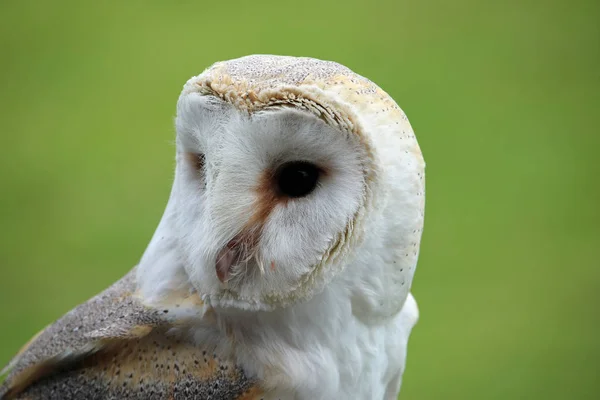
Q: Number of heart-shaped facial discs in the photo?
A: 1